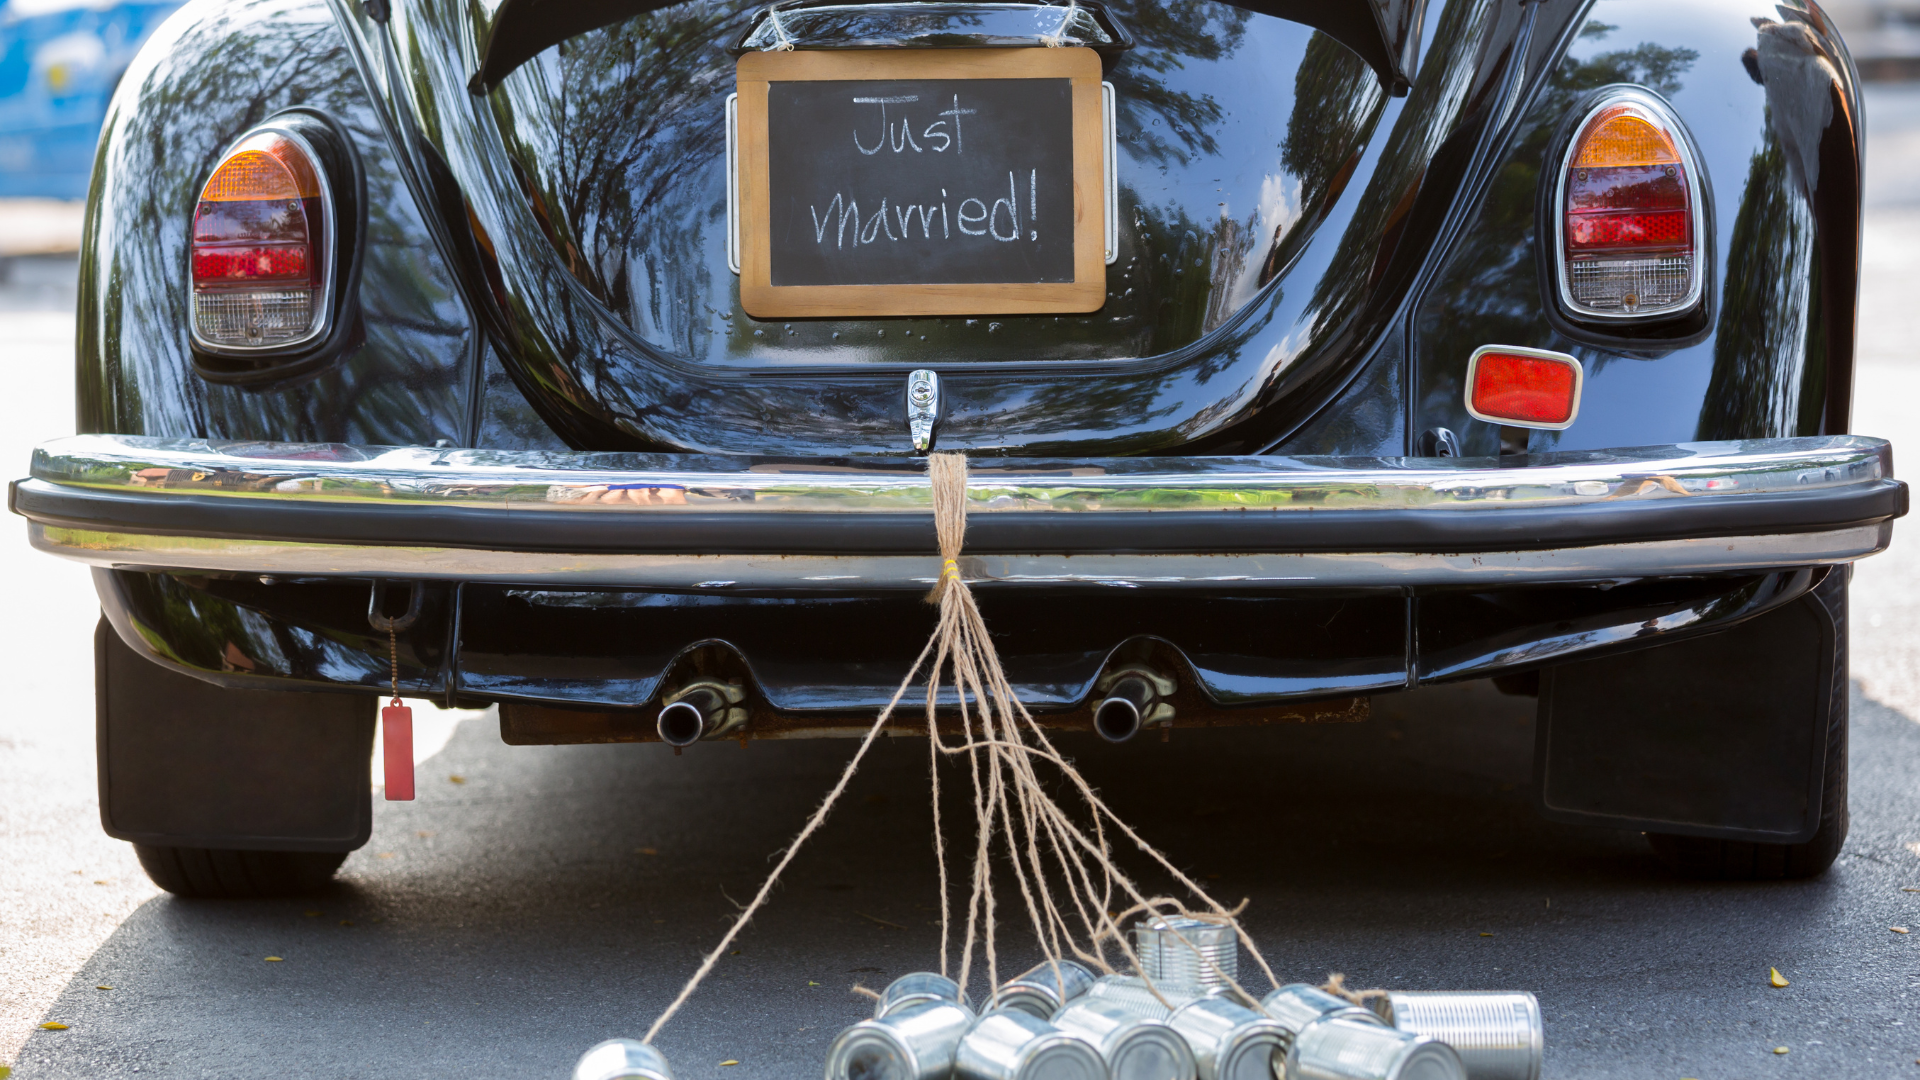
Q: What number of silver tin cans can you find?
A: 12